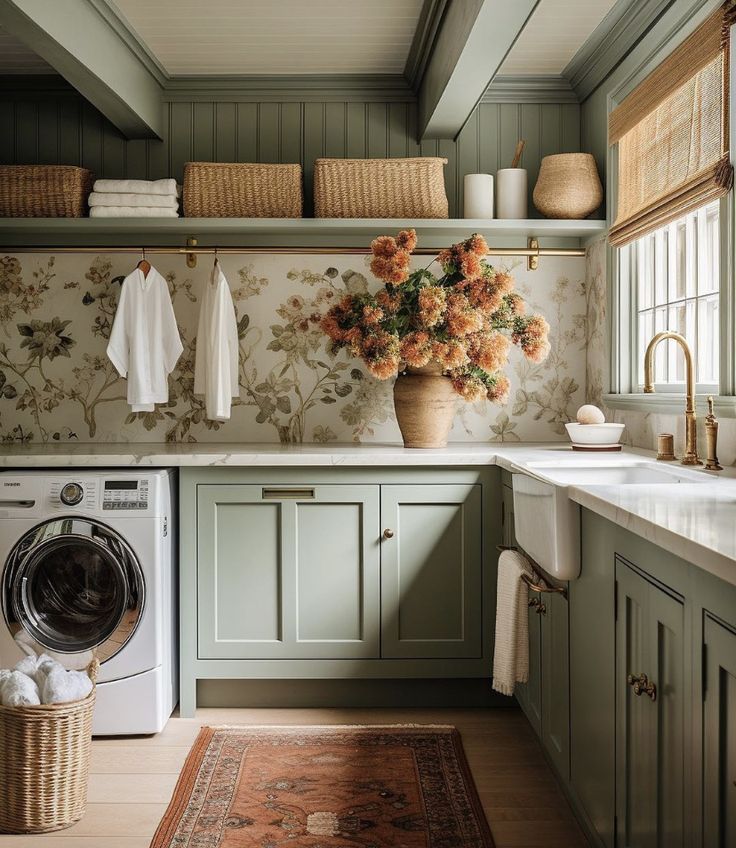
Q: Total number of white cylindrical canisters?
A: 2